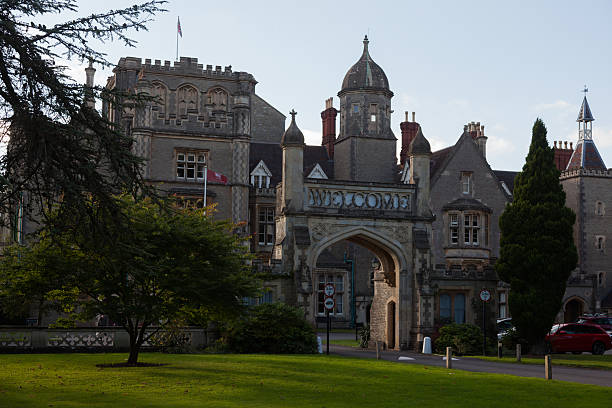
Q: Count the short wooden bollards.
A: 5